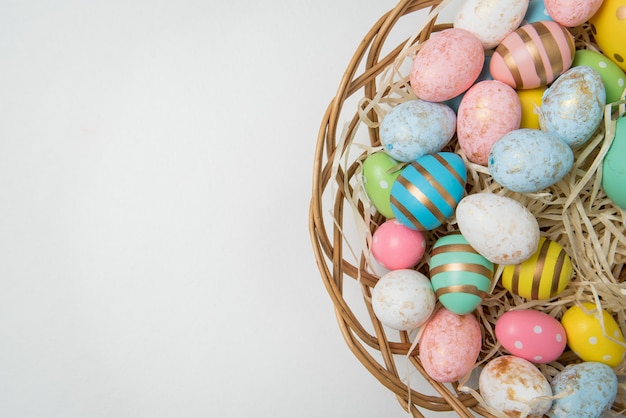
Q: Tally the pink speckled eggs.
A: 4